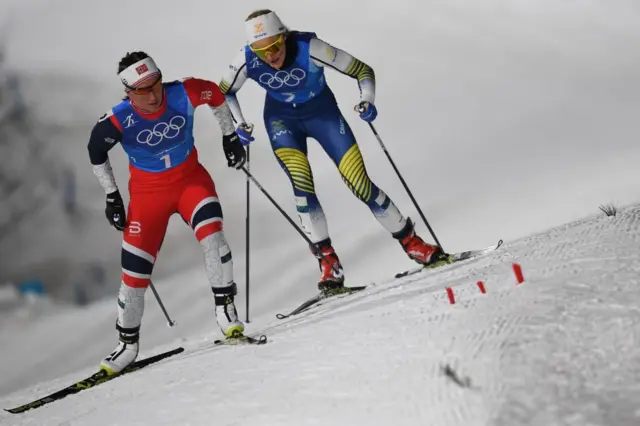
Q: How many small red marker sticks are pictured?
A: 3